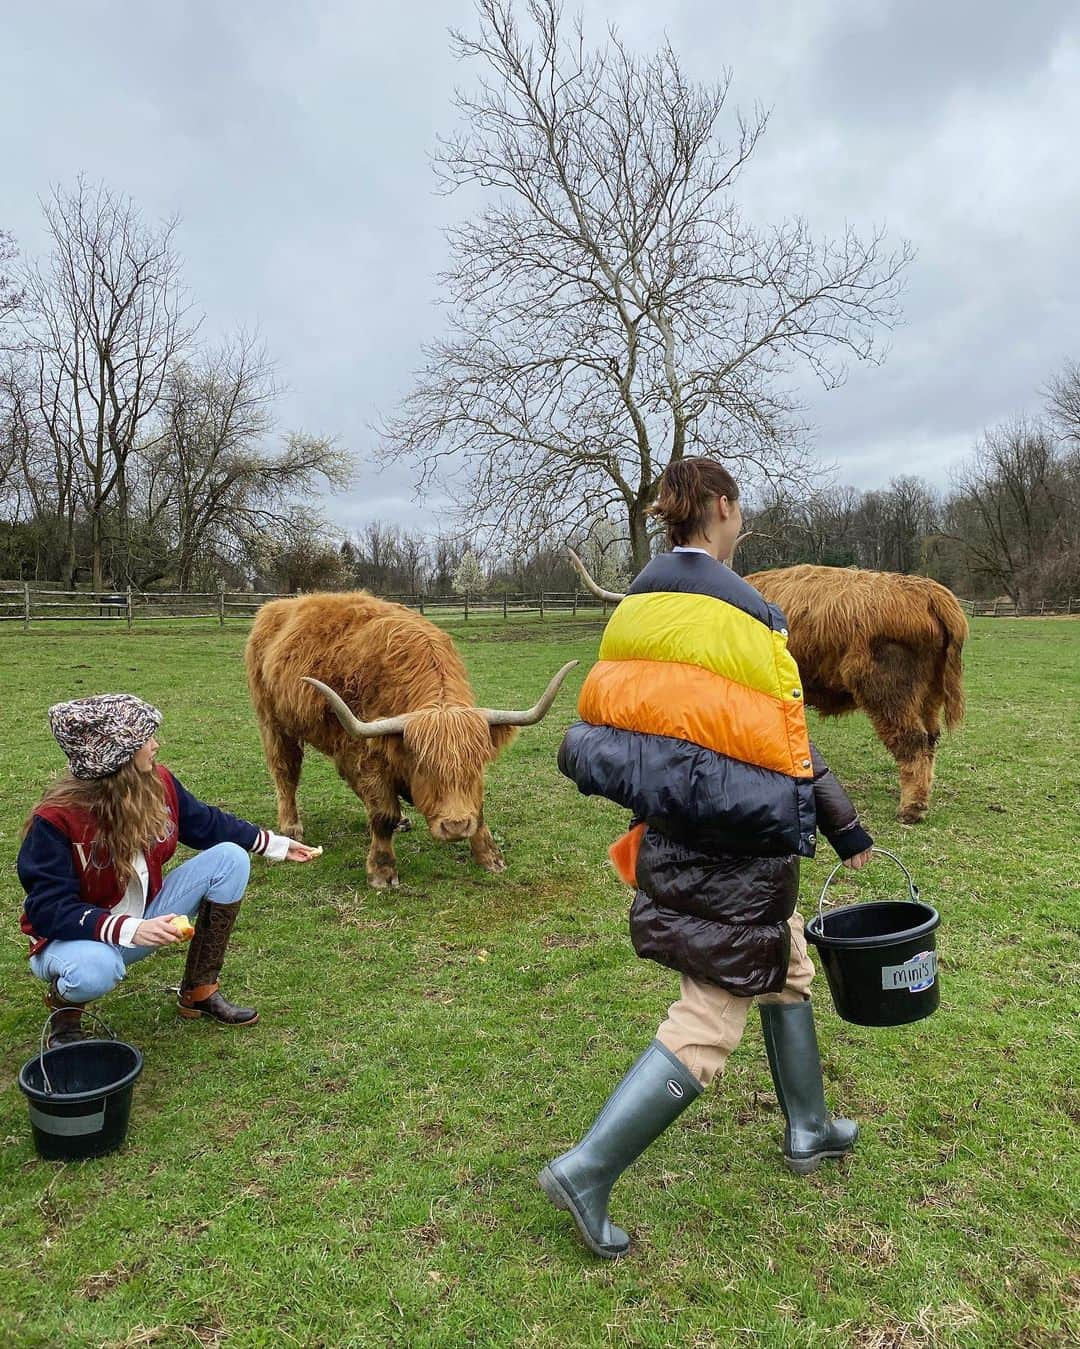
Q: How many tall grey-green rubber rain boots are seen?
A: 2